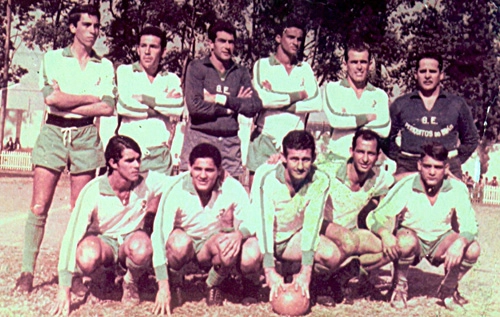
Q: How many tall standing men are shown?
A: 6